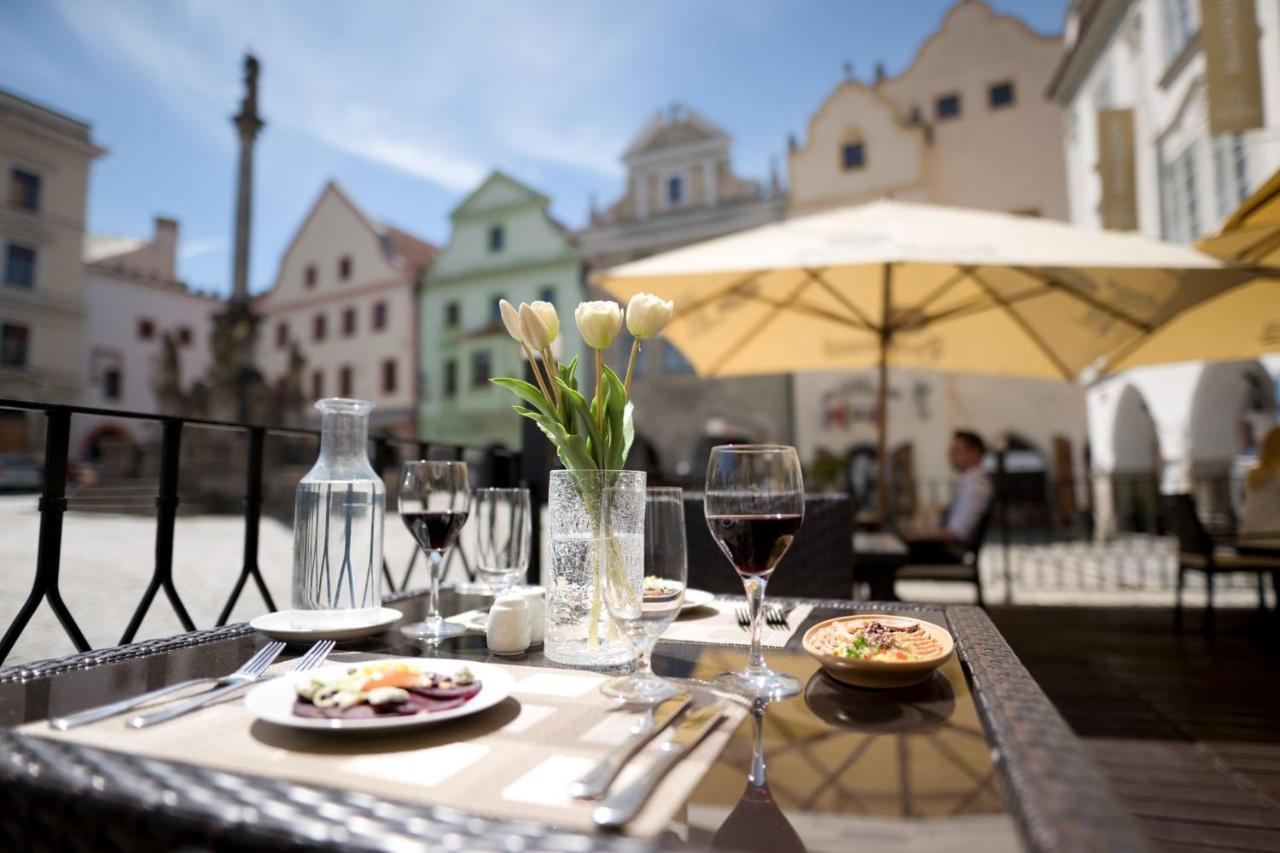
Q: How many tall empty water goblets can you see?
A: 2